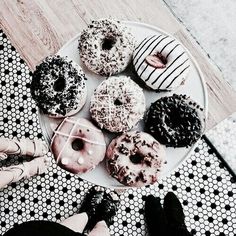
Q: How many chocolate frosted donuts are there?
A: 1